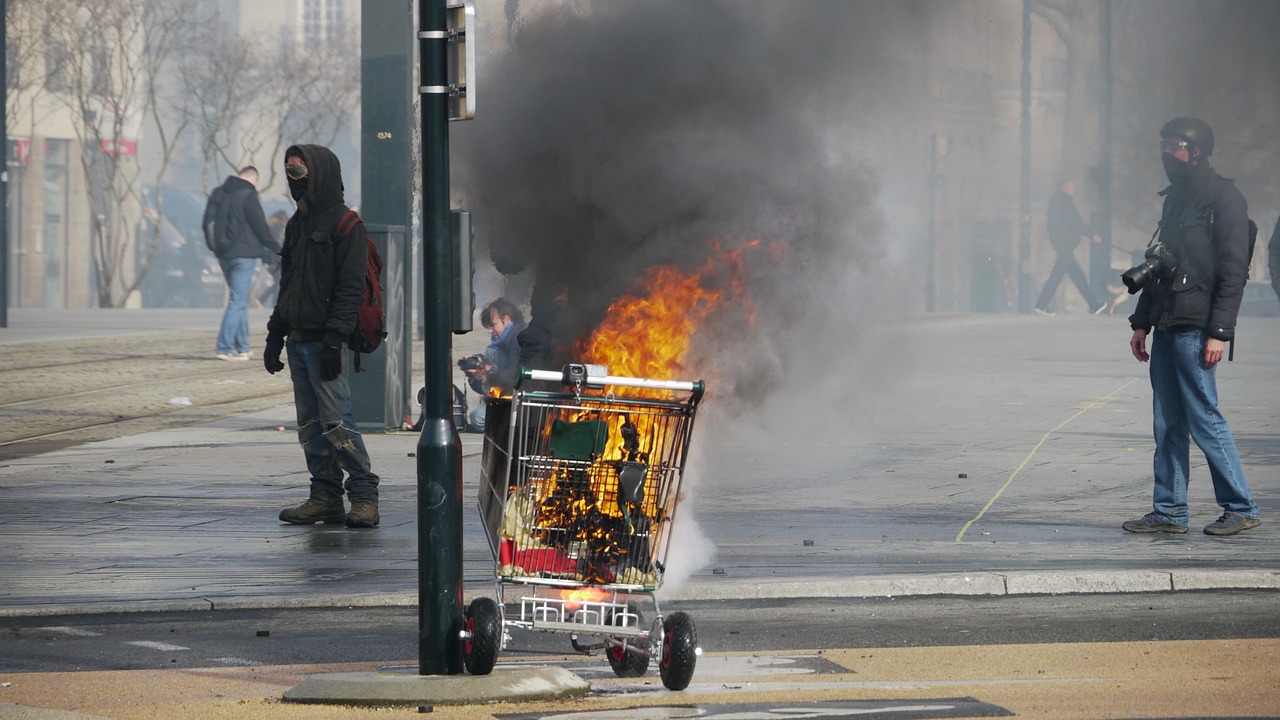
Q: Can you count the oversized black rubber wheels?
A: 3